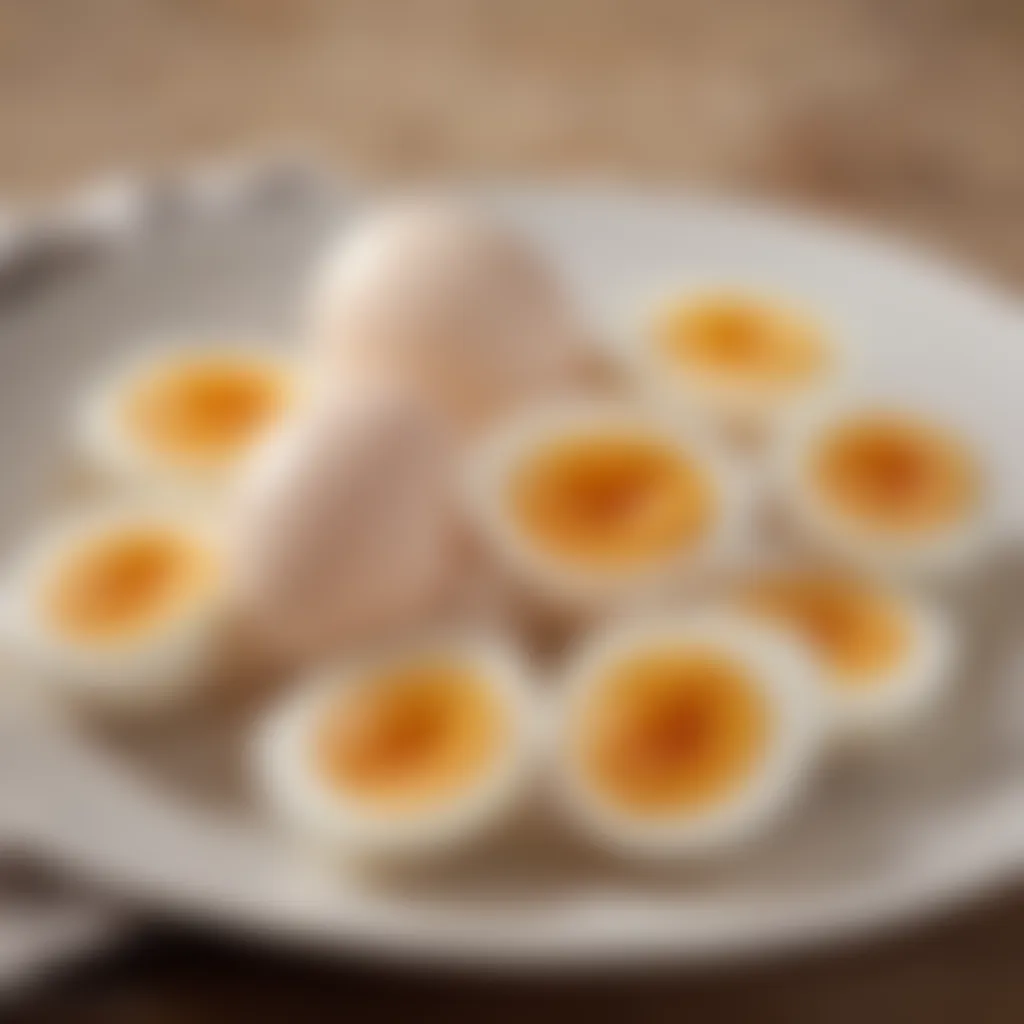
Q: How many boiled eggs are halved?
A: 8